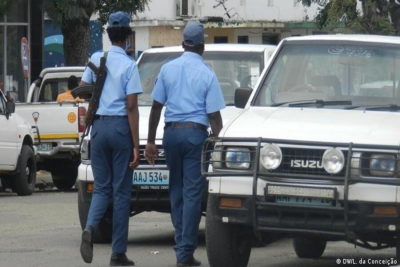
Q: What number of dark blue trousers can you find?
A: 2